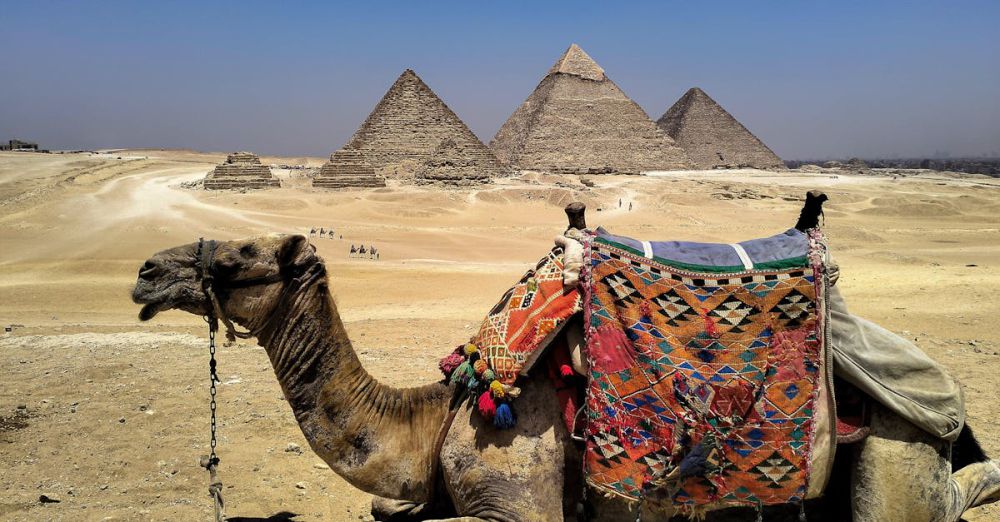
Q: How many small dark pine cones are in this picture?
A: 0